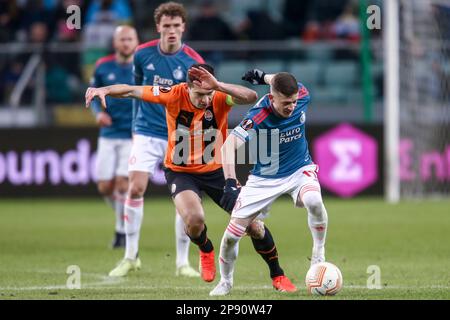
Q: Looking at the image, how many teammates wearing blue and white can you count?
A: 3